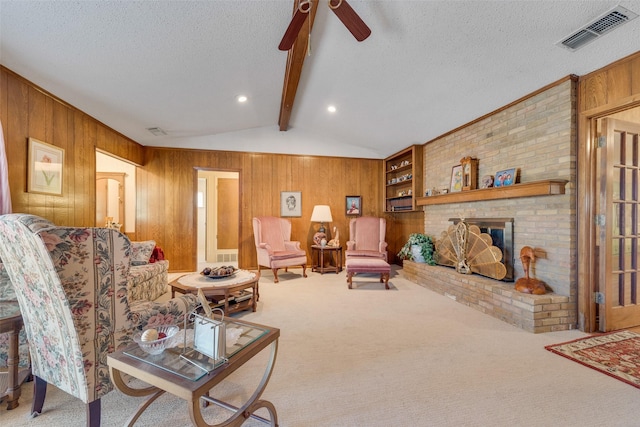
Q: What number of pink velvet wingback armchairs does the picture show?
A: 2